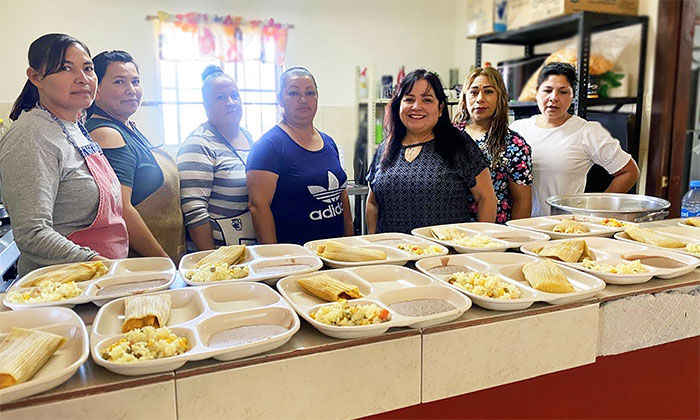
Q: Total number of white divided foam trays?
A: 12